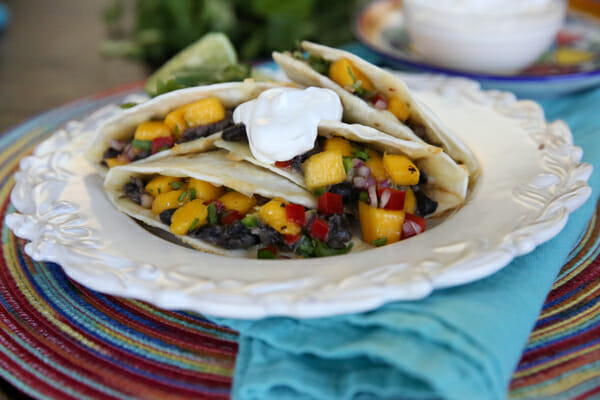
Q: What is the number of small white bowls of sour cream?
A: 1